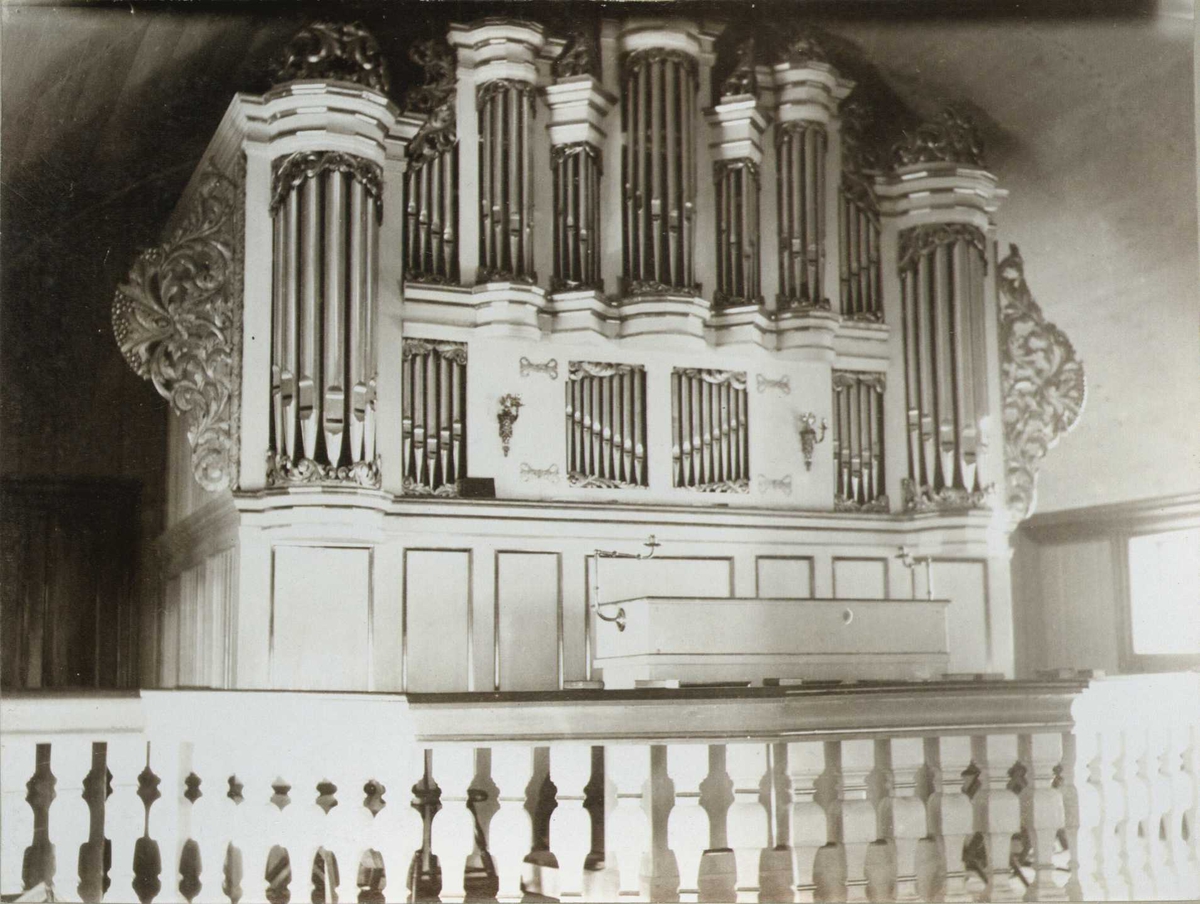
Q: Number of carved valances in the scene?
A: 13